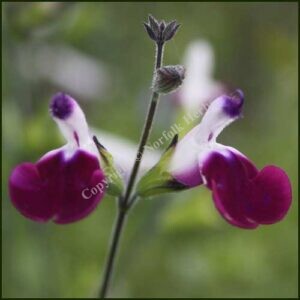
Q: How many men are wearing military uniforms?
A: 0